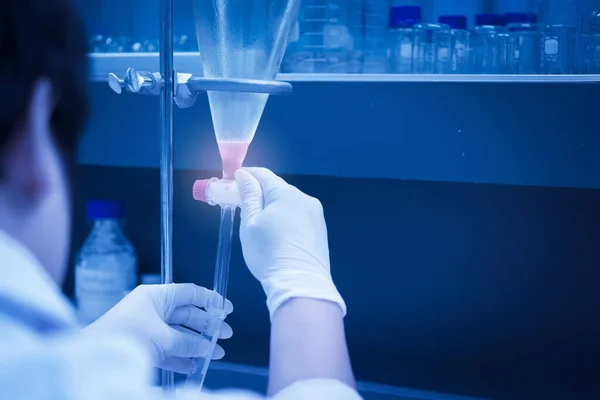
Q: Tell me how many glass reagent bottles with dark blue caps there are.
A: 5